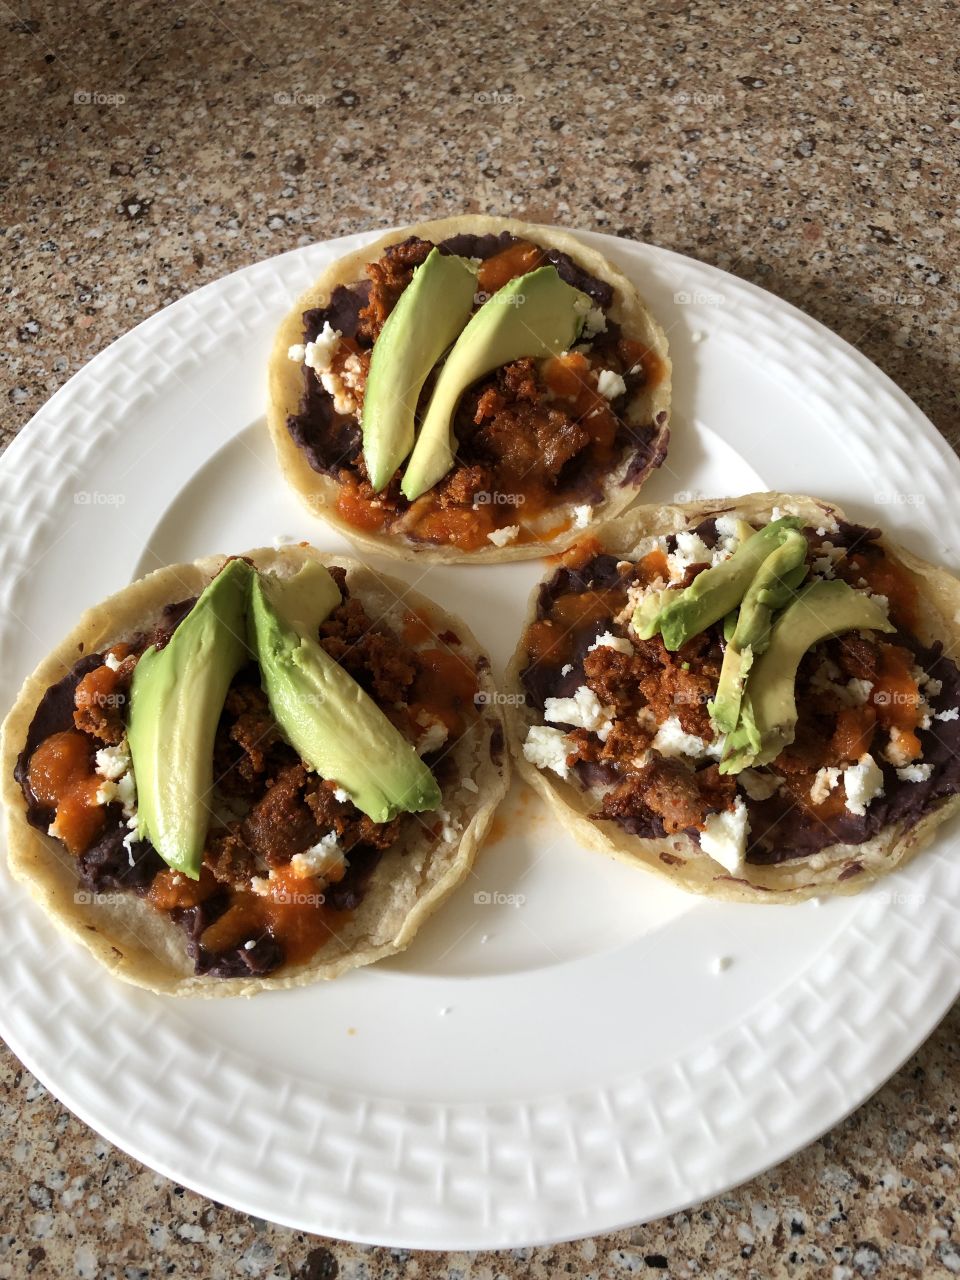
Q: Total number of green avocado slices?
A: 7